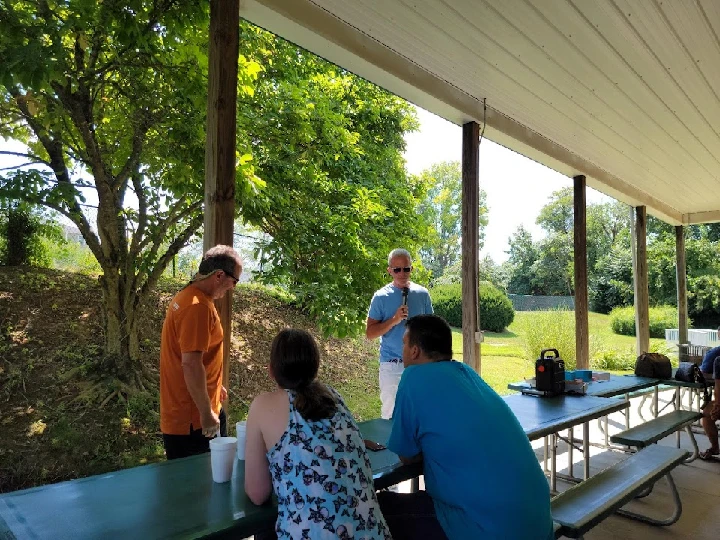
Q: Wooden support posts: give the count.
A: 5